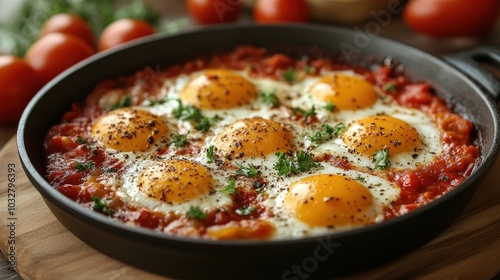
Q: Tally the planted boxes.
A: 0